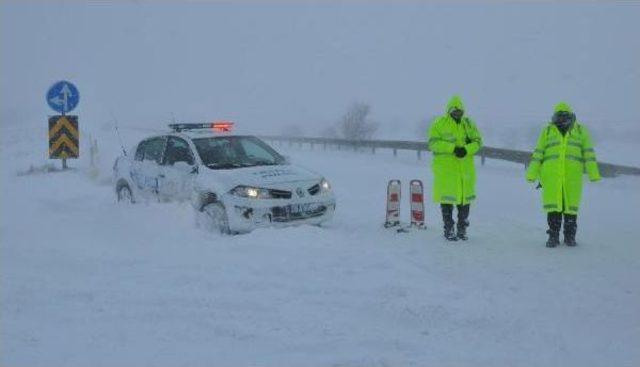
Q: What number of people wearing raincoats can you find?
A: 2